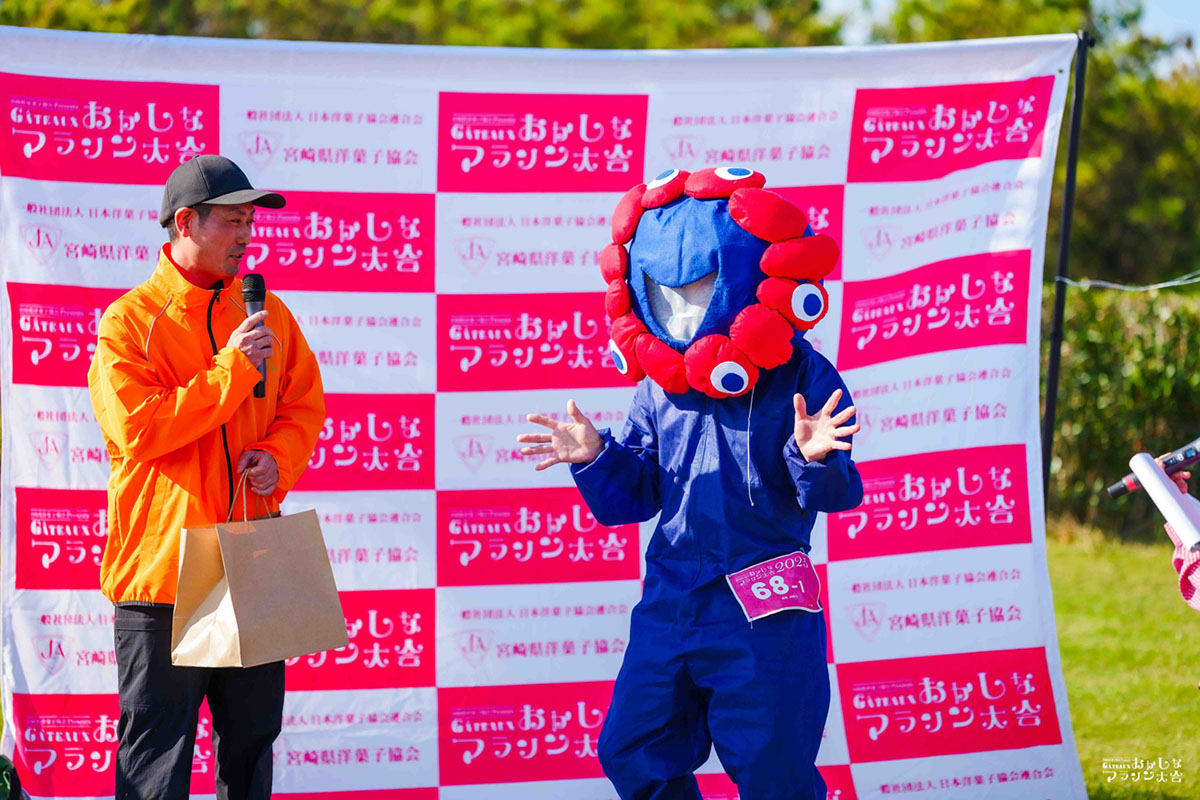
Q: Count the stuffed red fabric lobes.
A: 12